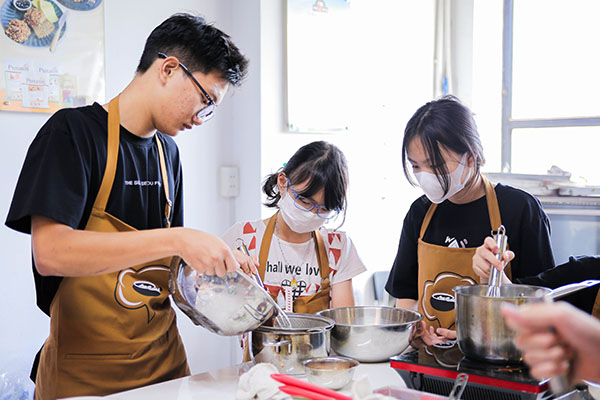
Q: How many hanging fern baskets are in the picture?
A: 0